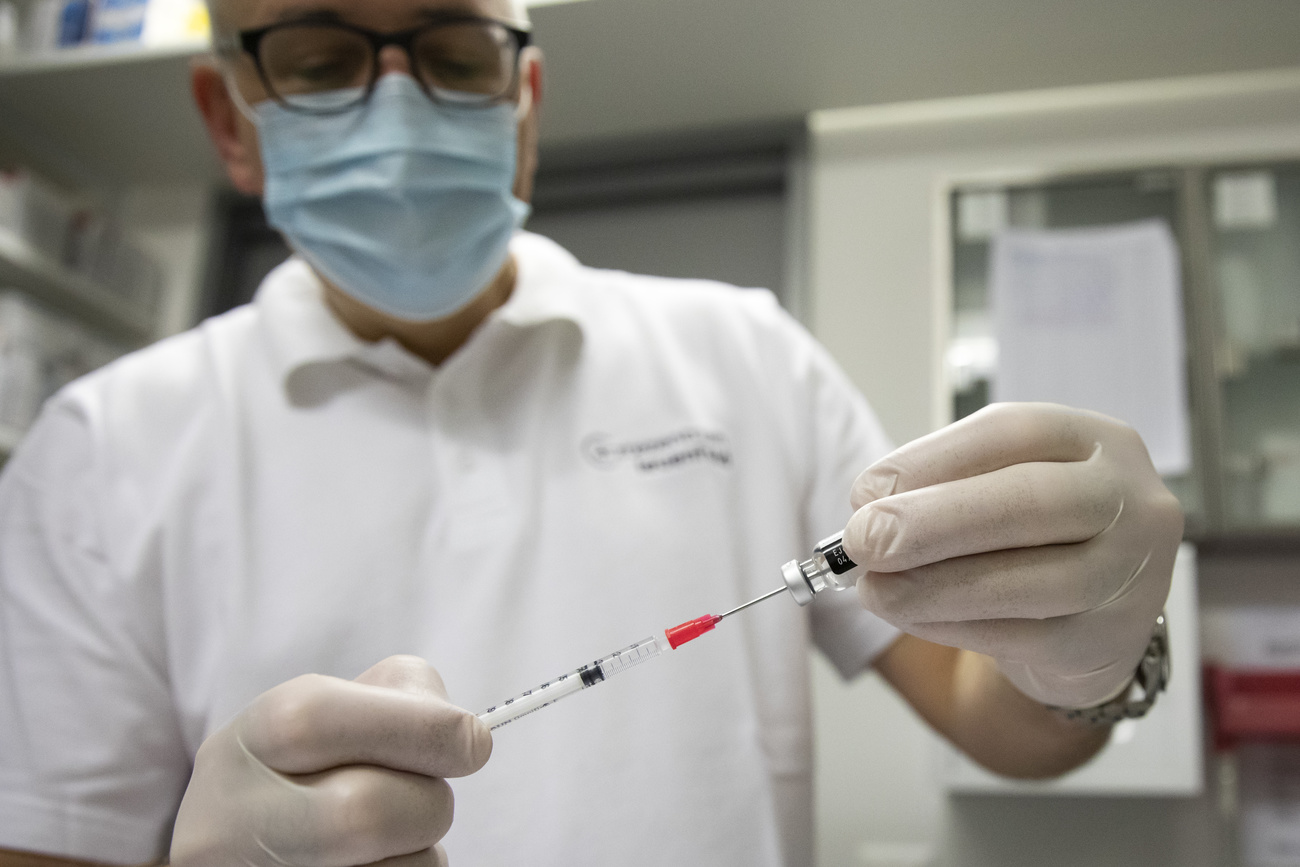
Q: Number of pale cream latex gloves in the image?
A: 2